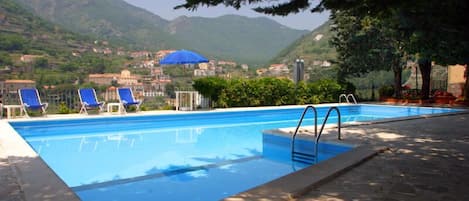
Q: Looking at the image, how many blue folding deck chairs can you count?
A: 3